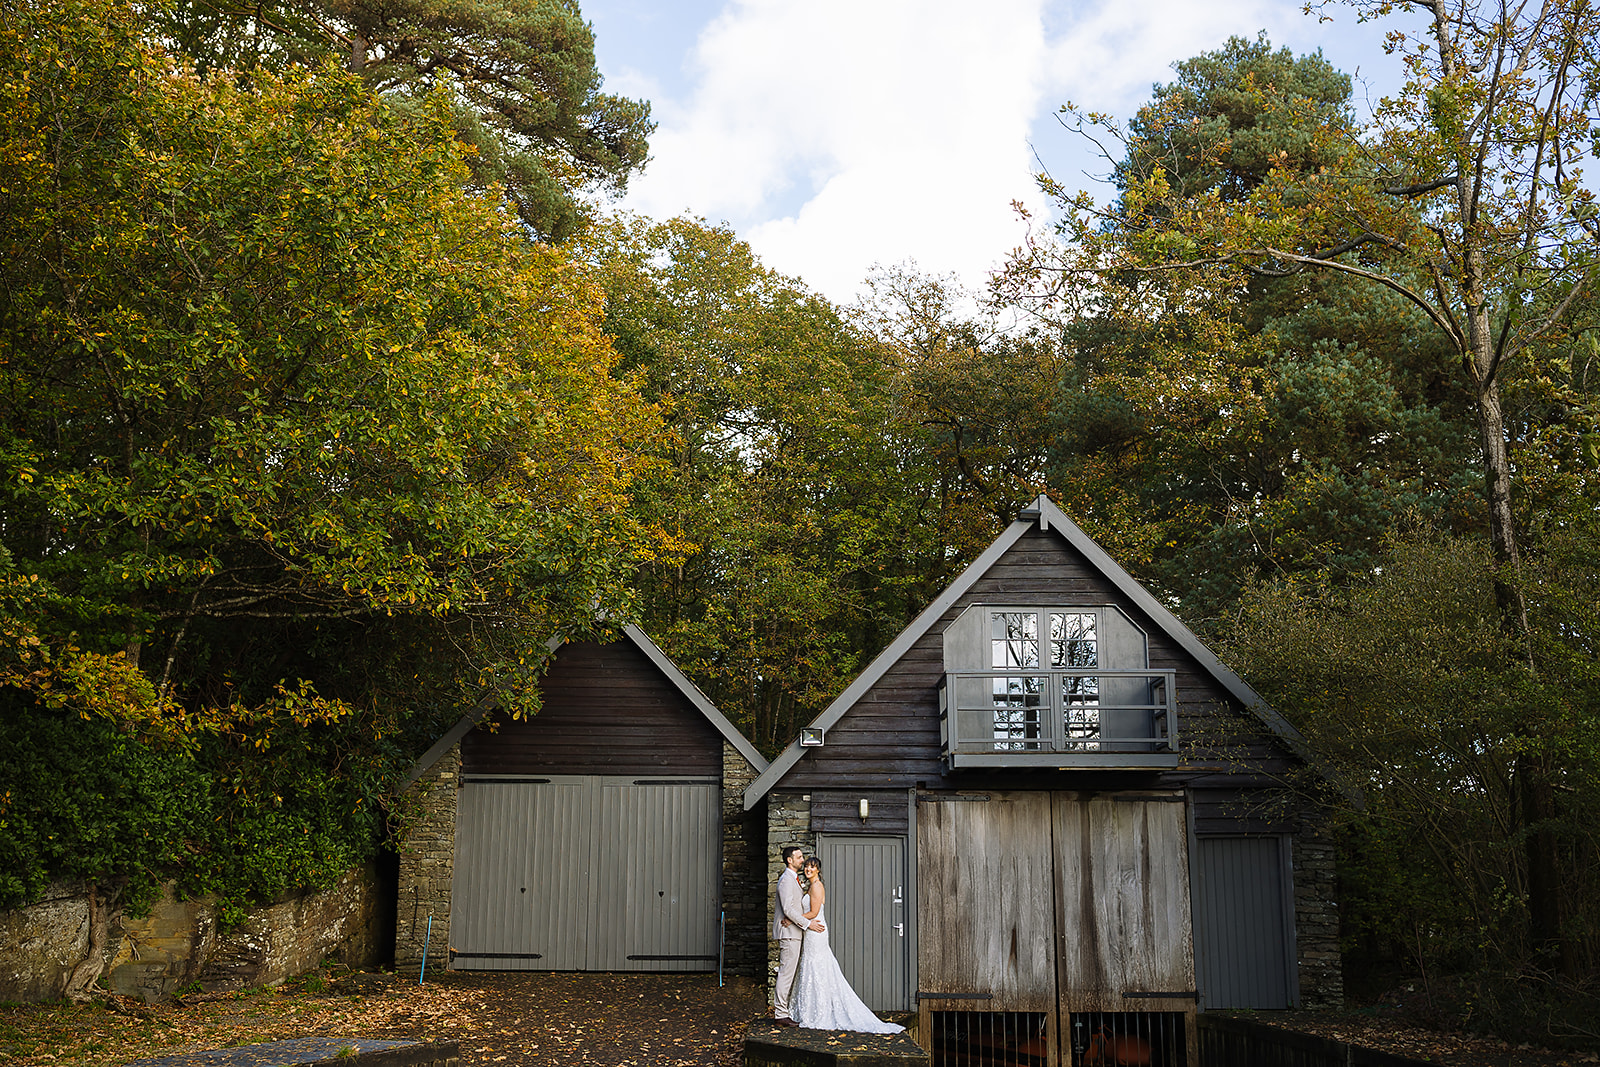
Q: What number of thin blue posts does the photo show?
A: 2